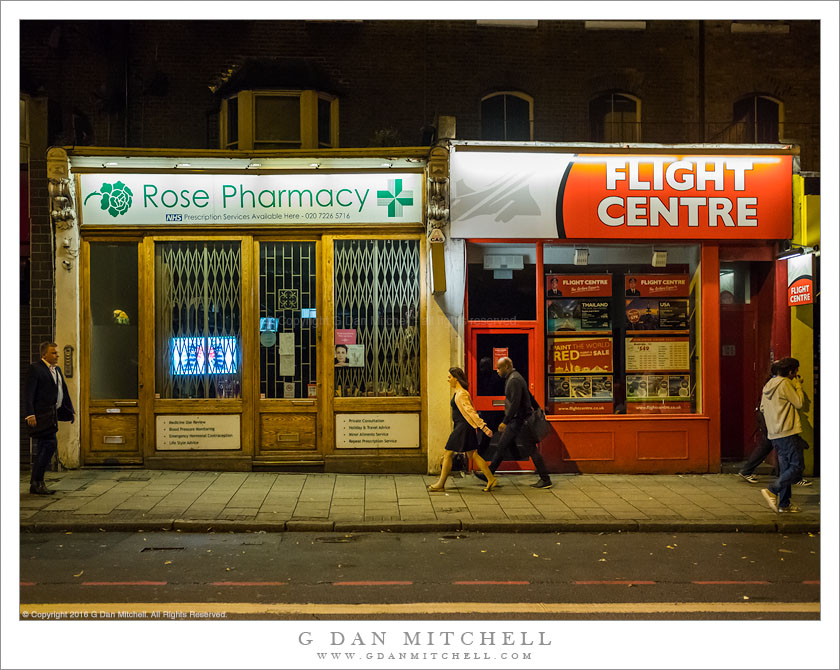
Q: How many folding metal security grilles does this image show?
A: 2